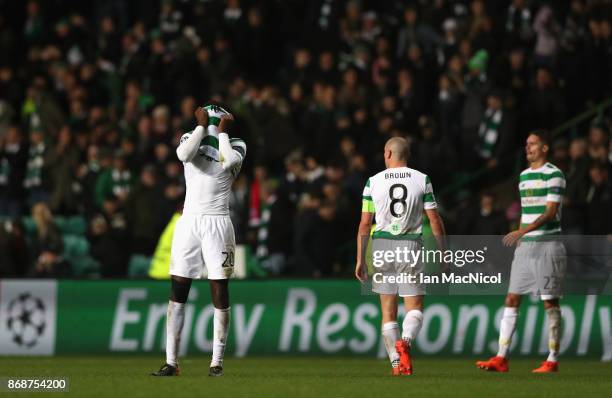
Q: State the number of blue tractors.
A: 0